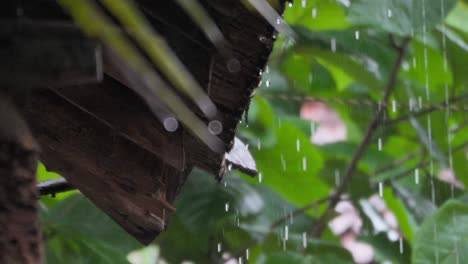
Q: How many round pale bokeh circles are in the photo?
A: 3